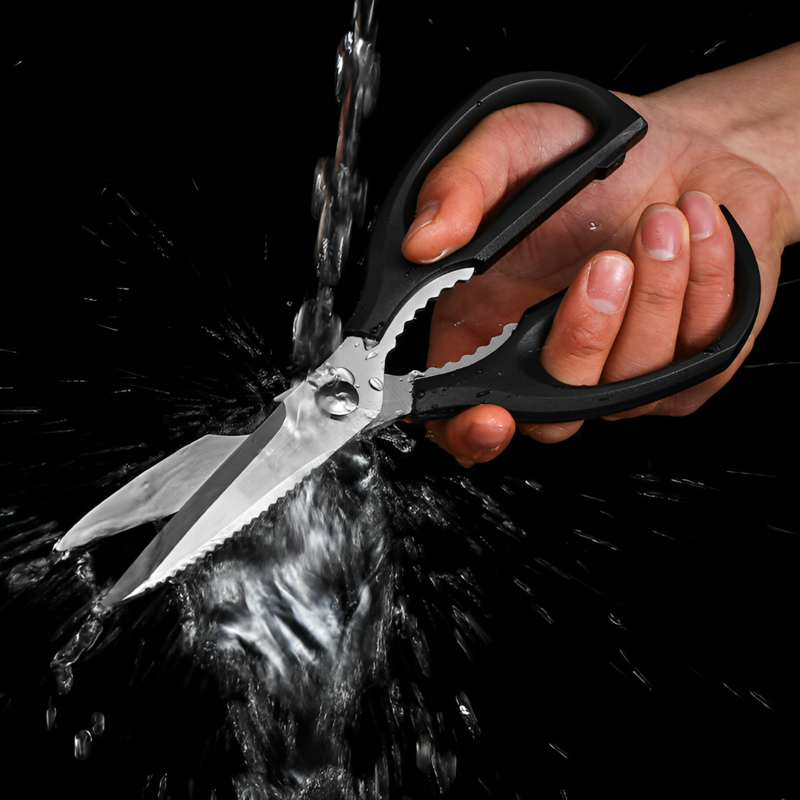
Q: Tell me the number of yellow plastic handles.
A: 0